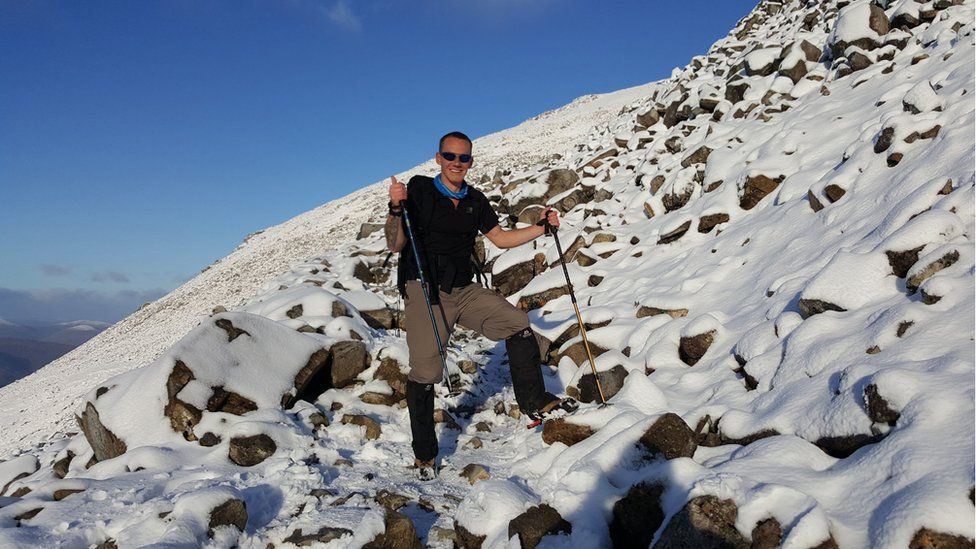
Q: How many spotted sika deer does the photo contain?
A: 0